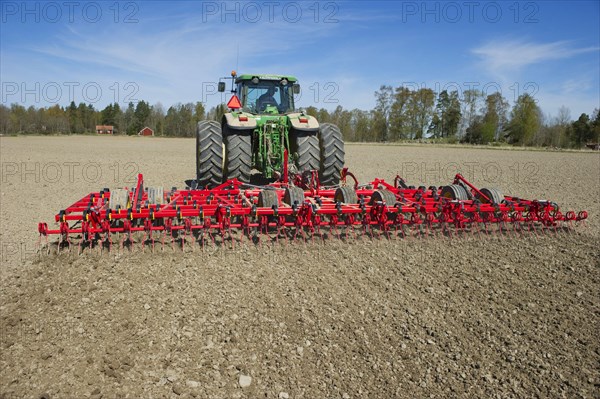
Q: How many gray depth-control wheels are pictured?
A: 8